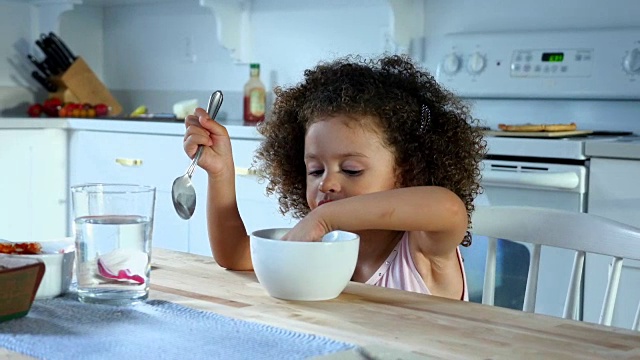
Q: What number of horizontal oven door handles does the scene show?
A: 1